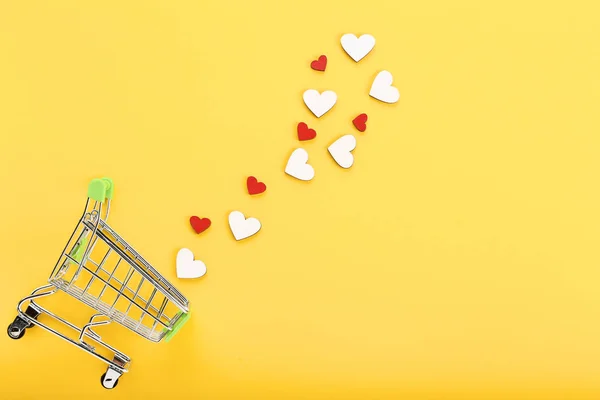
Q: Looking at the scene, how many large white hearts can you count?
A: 7